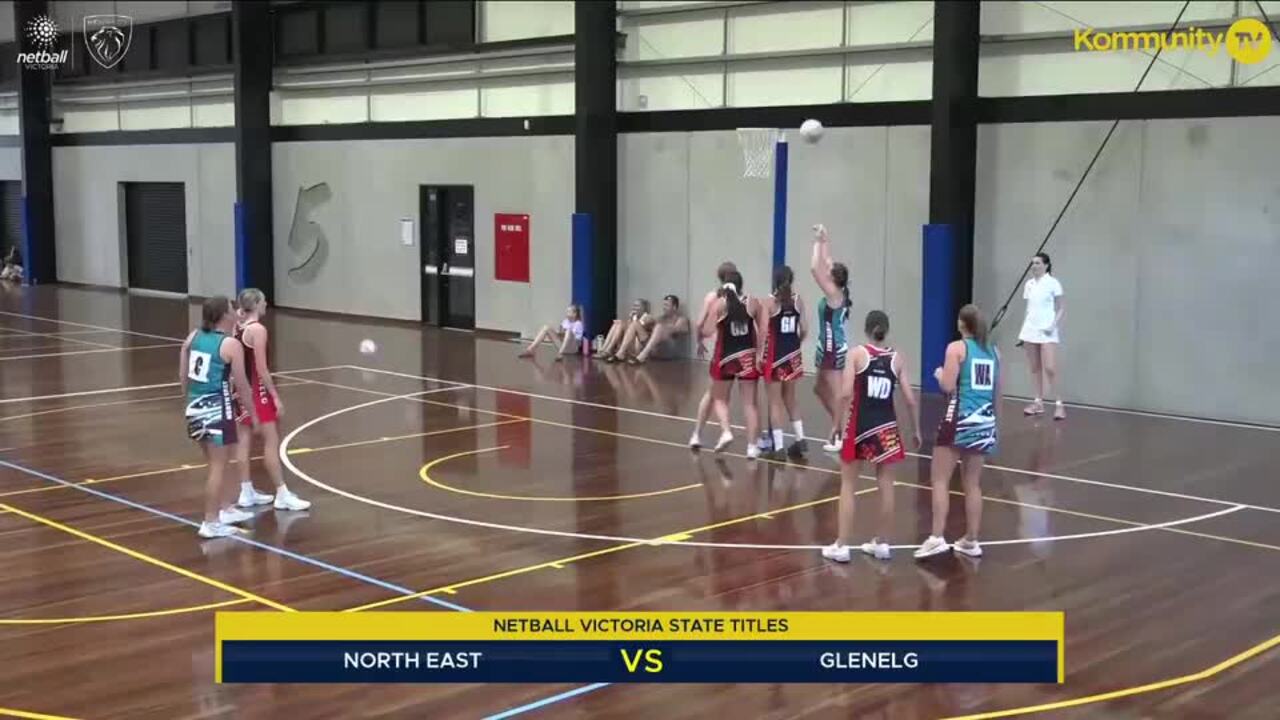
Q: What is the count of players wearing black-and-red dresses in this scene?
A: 4